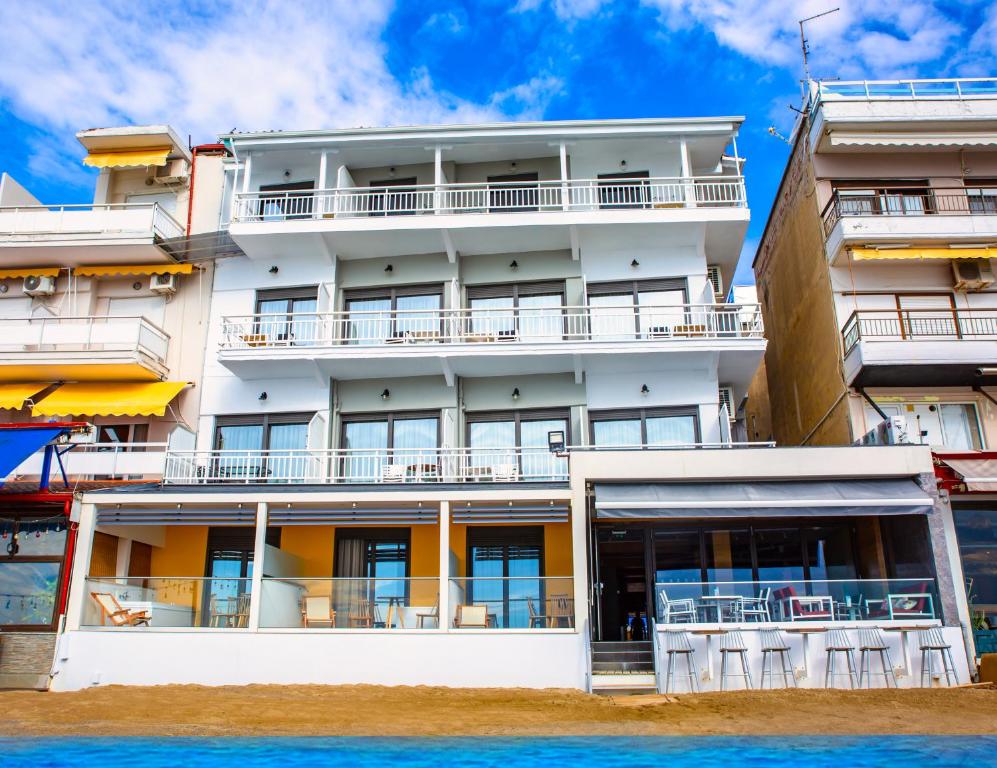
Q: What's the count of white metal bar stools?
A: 6